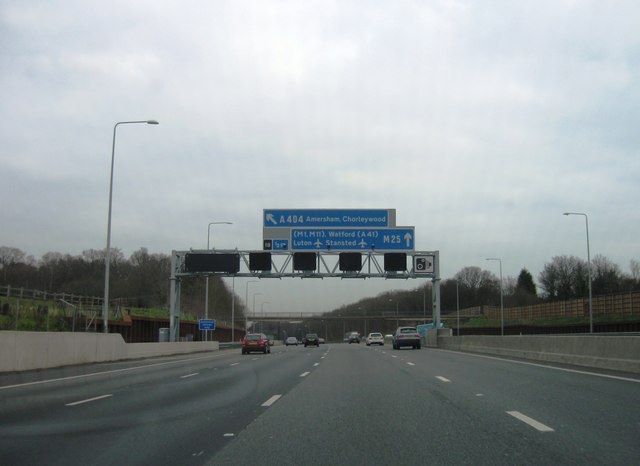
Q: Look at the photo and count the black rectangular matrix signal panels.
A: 5